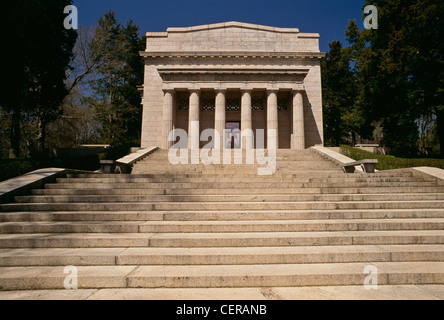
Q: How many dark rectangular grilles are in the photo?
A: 5